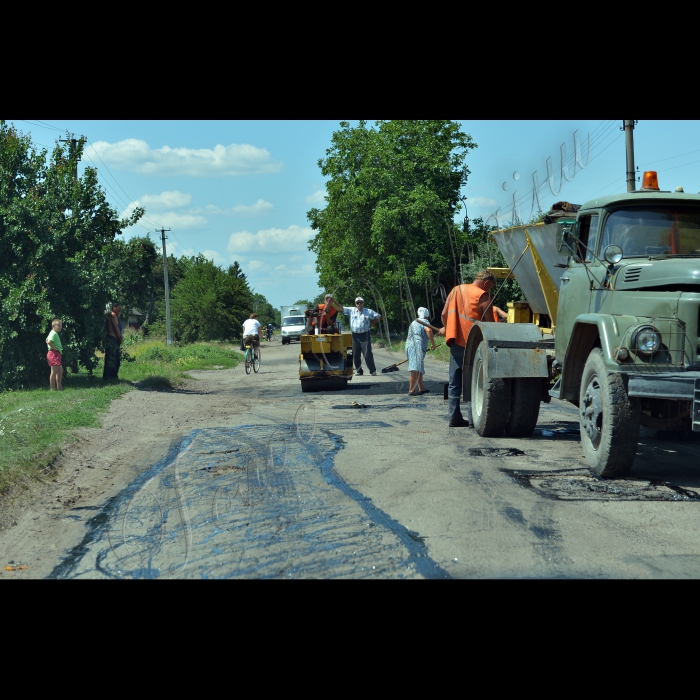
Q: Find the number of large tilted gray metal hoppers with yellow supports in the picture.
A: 1